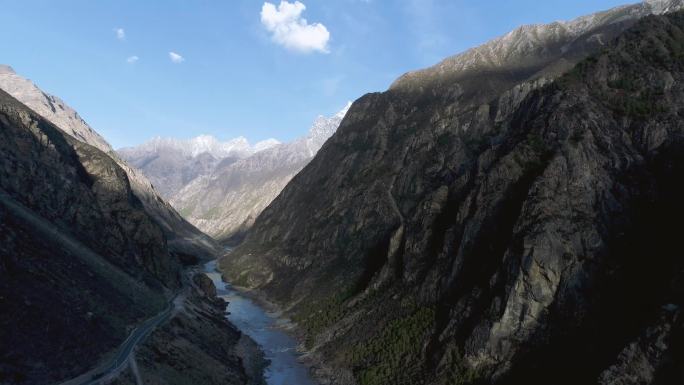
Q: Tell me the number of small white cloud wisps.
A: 3